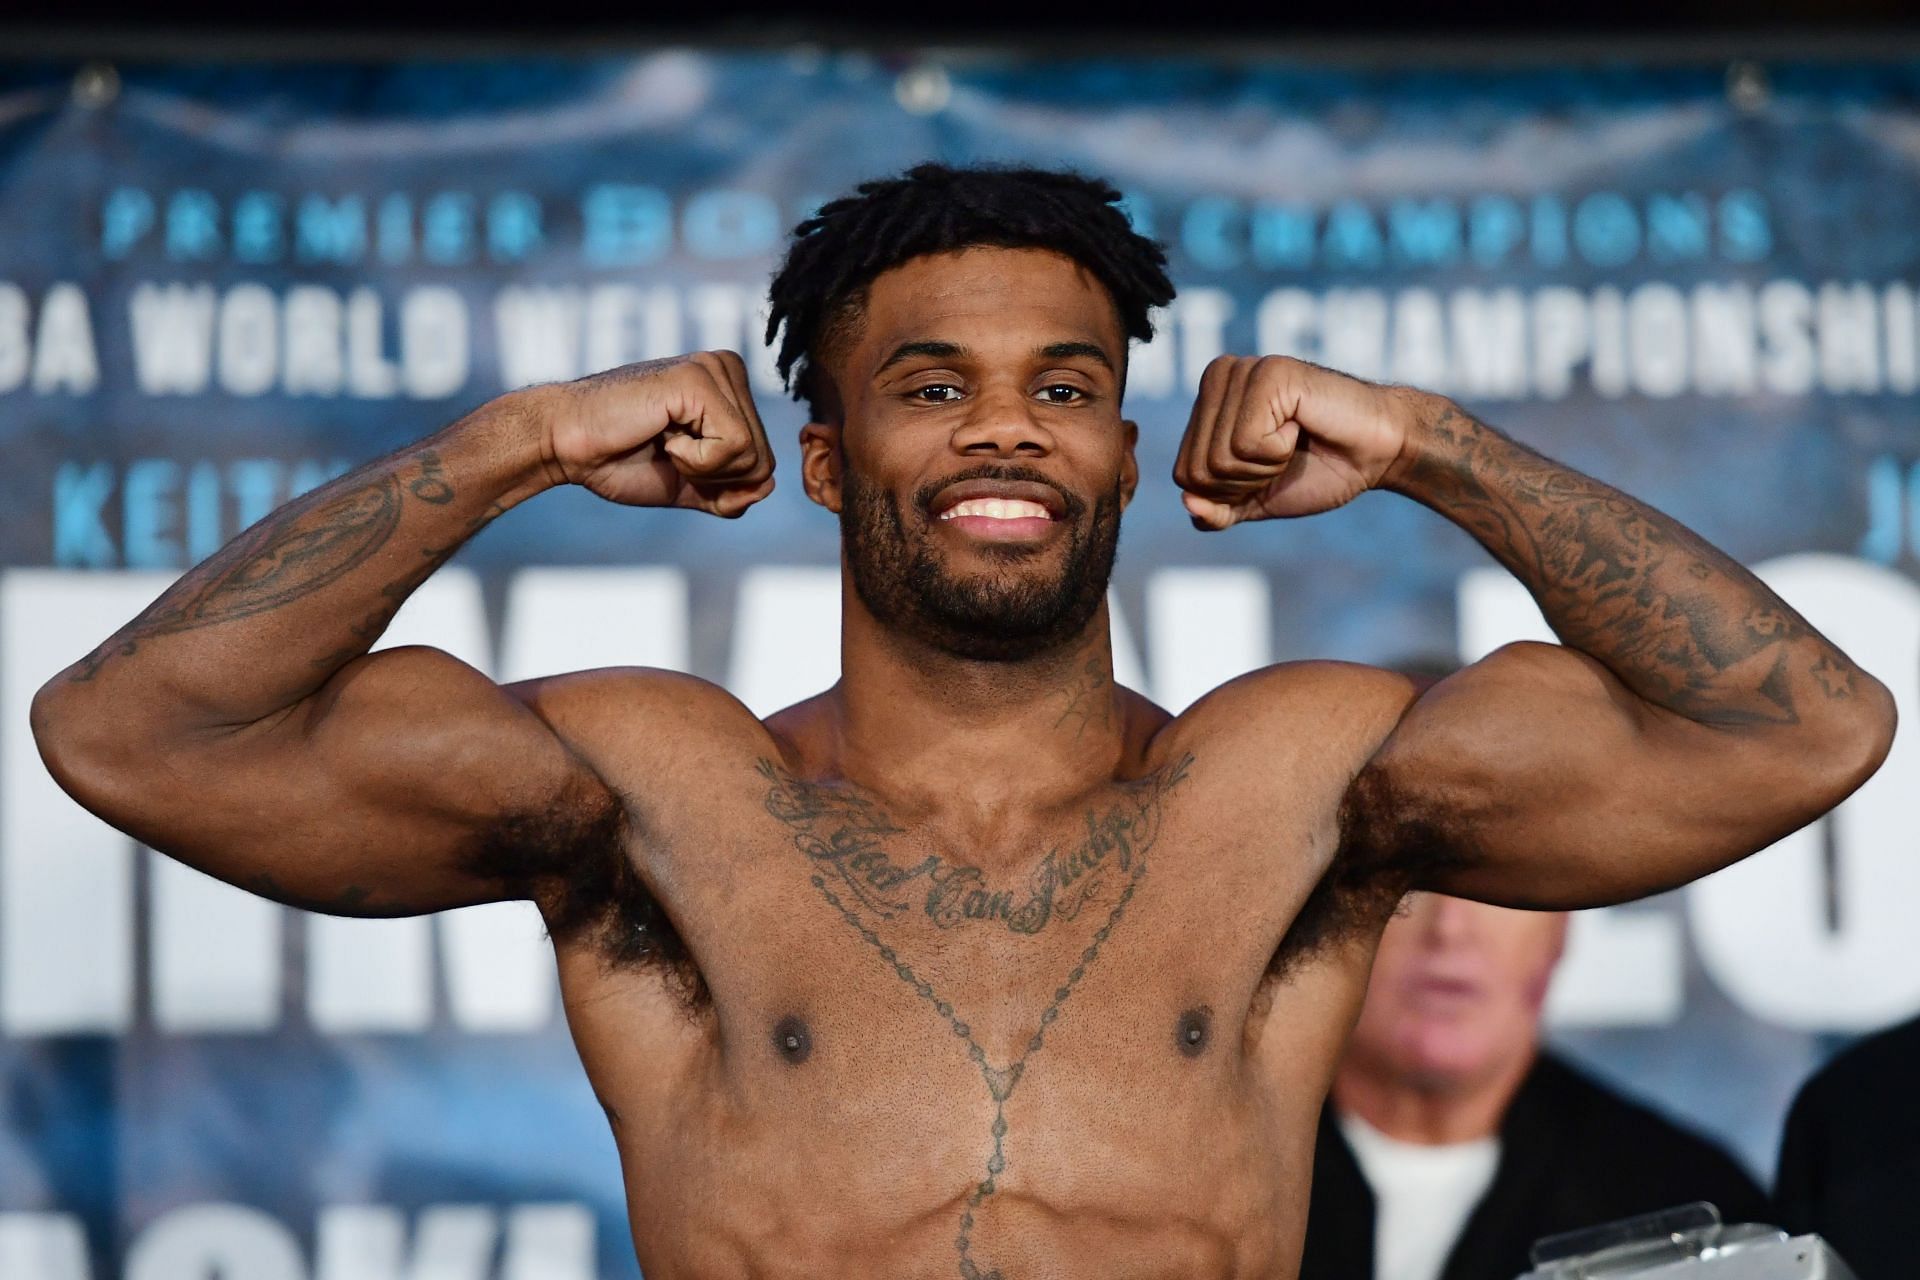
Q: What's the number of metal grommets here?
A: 3